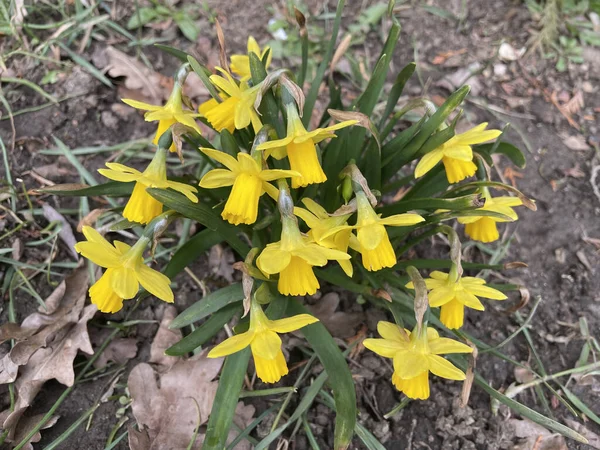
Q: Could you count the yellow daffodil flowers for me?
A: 15